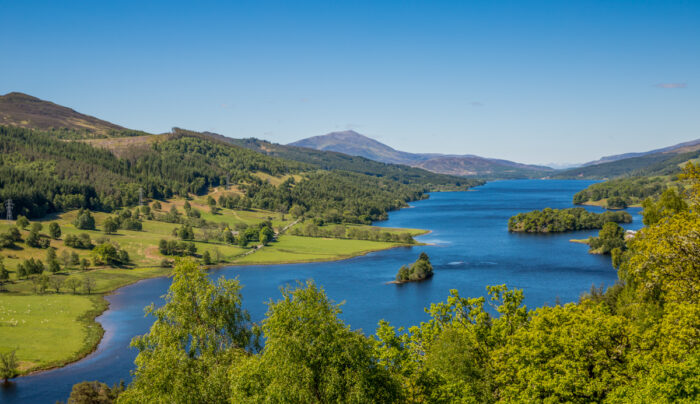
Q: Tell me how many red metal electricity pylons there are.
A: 0